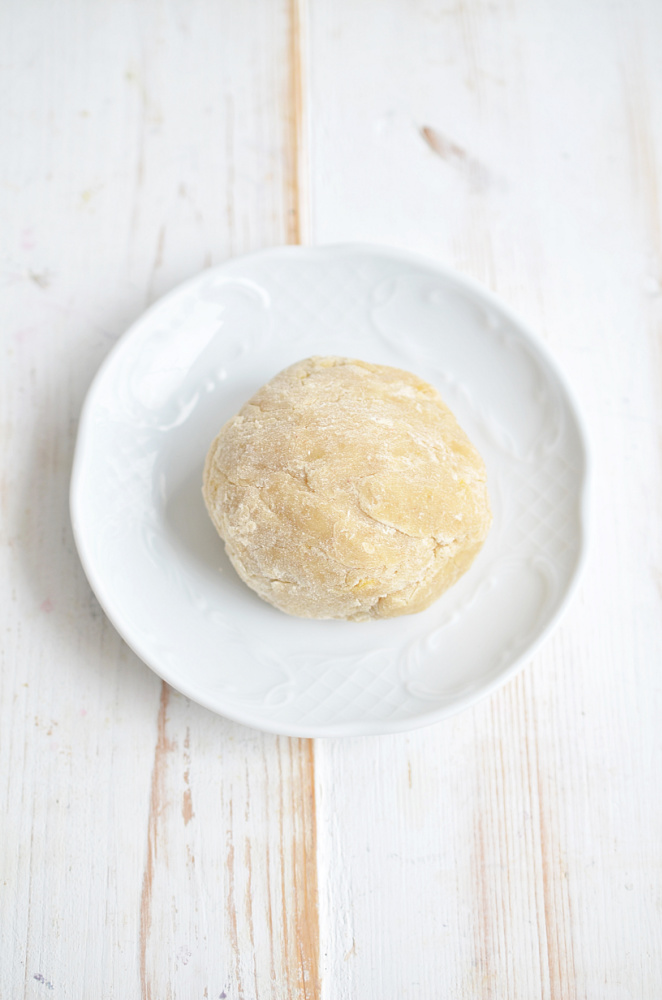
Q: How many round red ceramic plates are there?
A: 0